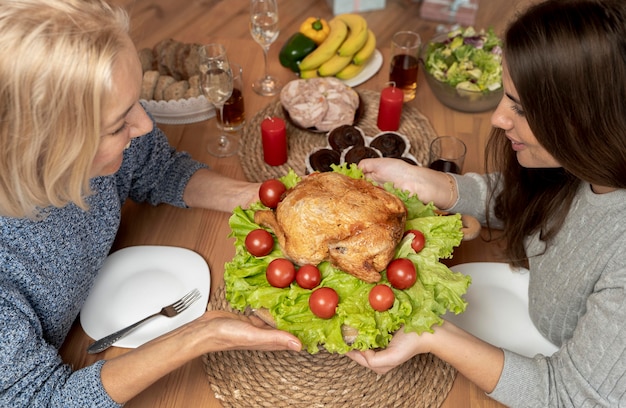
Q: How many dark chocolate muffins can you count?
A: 5